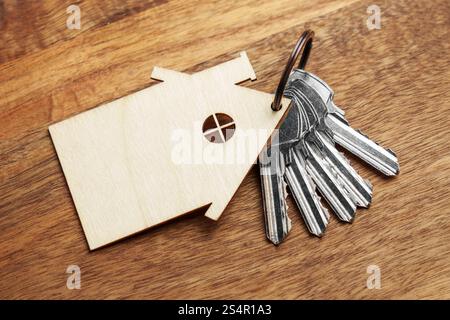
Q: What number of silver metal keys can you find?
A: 5